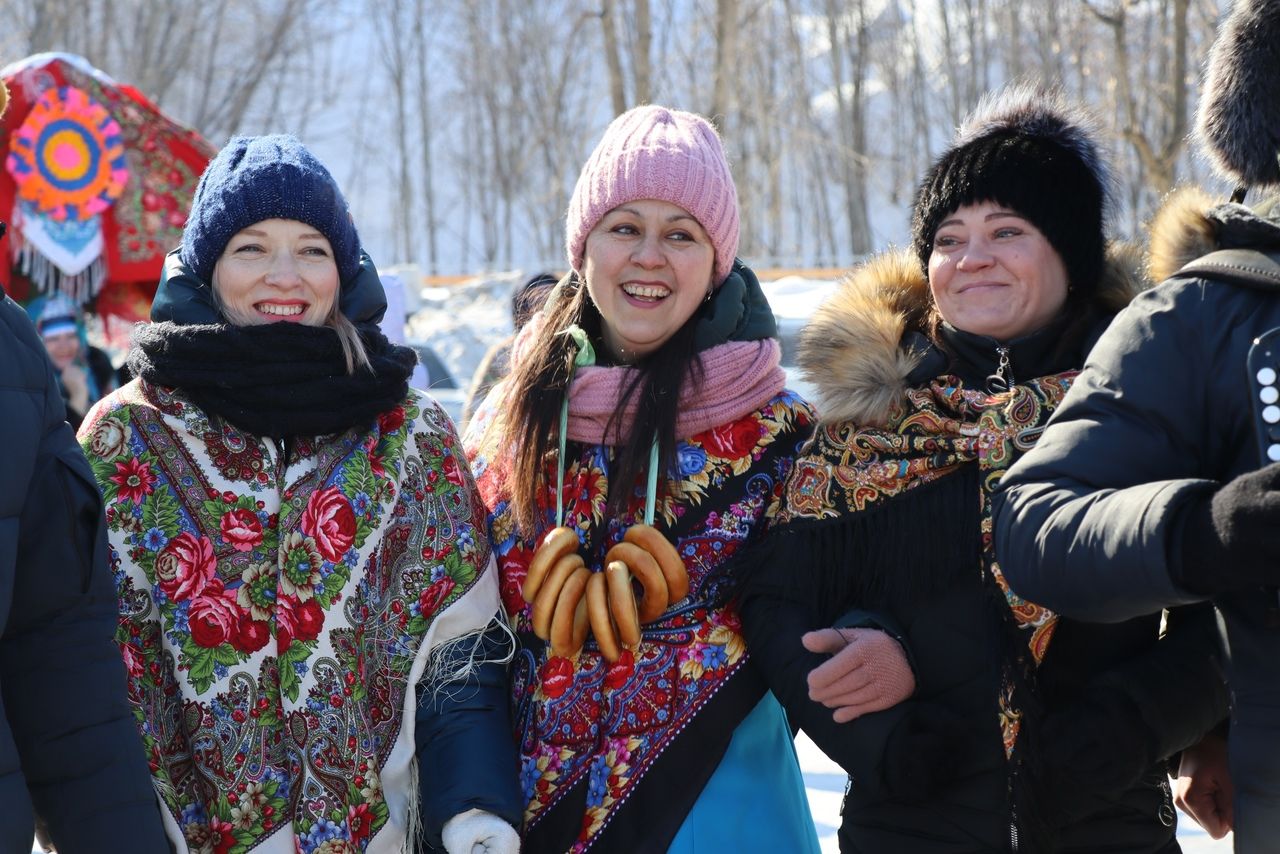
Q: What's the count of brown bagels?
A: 7